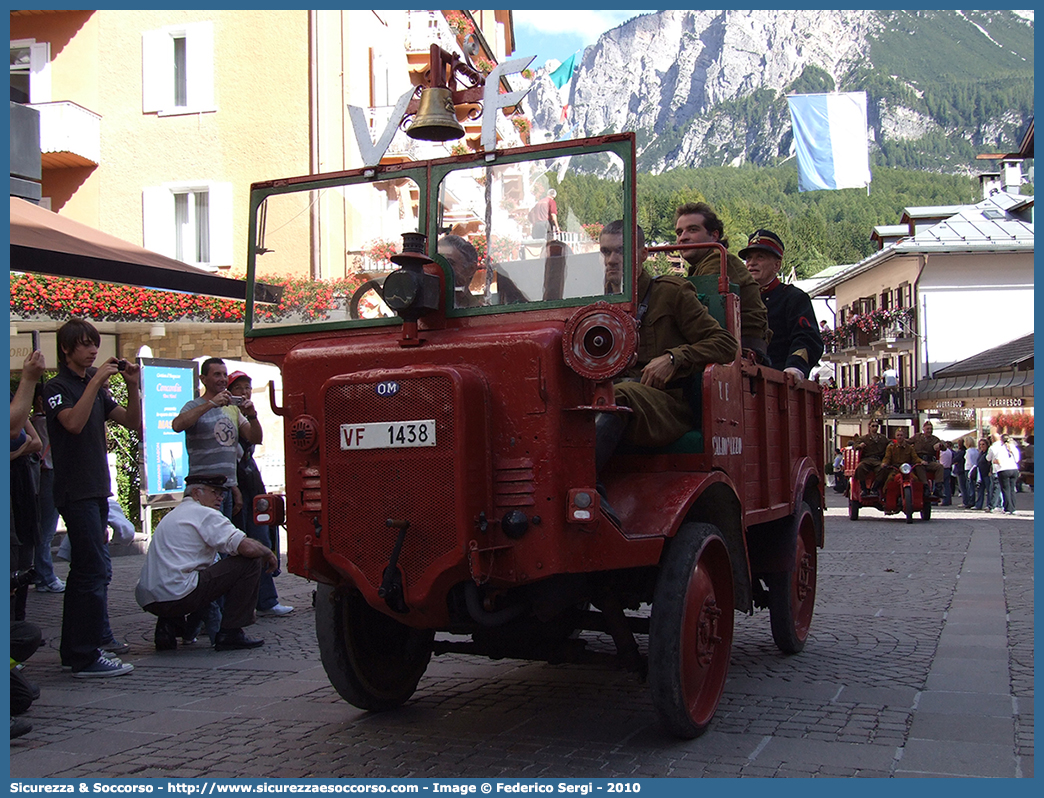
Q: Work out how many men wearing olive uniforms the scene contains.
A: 5